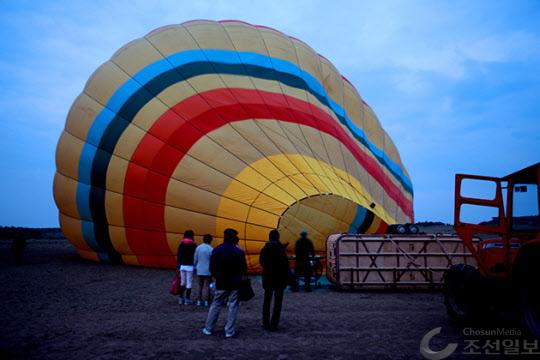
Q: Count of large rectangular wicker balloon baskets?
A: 1